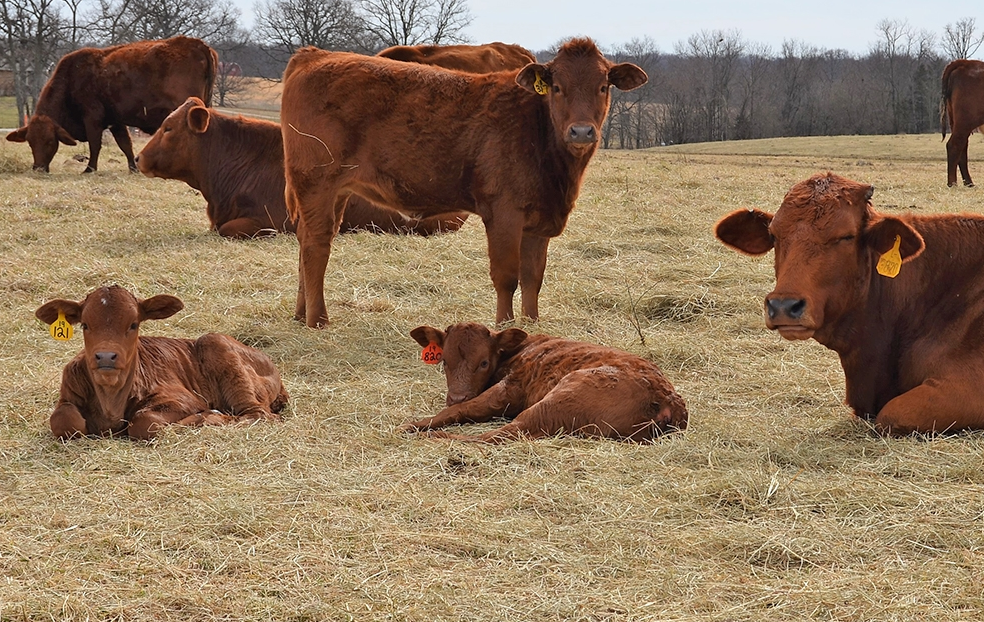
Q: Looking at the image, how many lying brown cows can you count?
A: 4